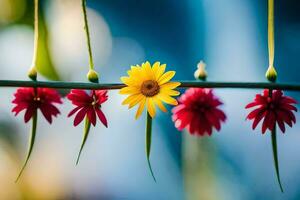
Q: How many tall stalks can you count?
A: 3